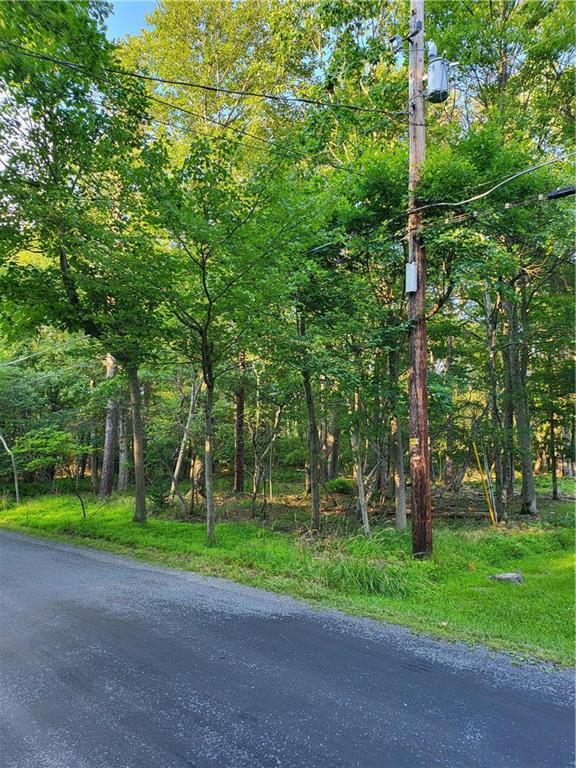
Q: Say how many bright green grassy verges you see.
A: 1